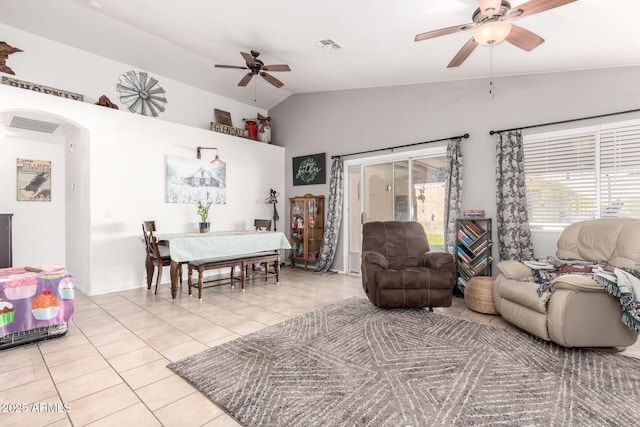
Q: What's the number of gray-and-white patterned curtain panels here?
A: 3